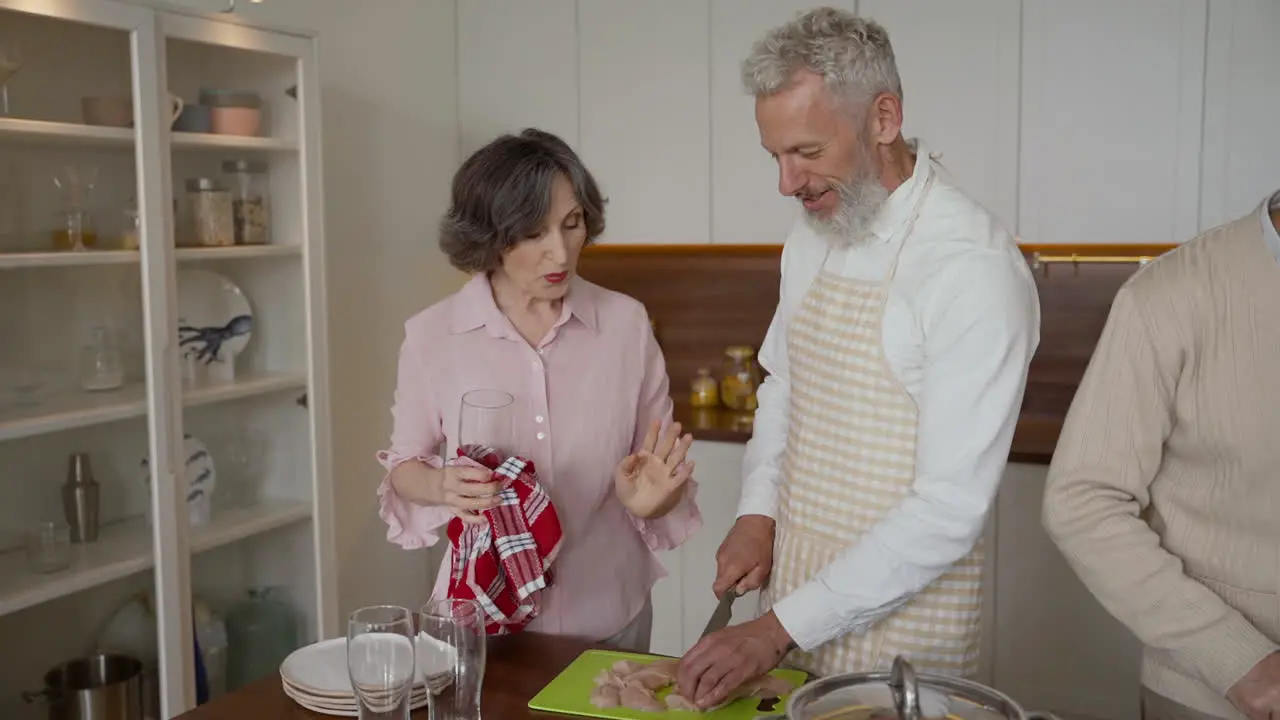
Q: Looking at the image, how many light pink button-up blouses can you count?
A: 1